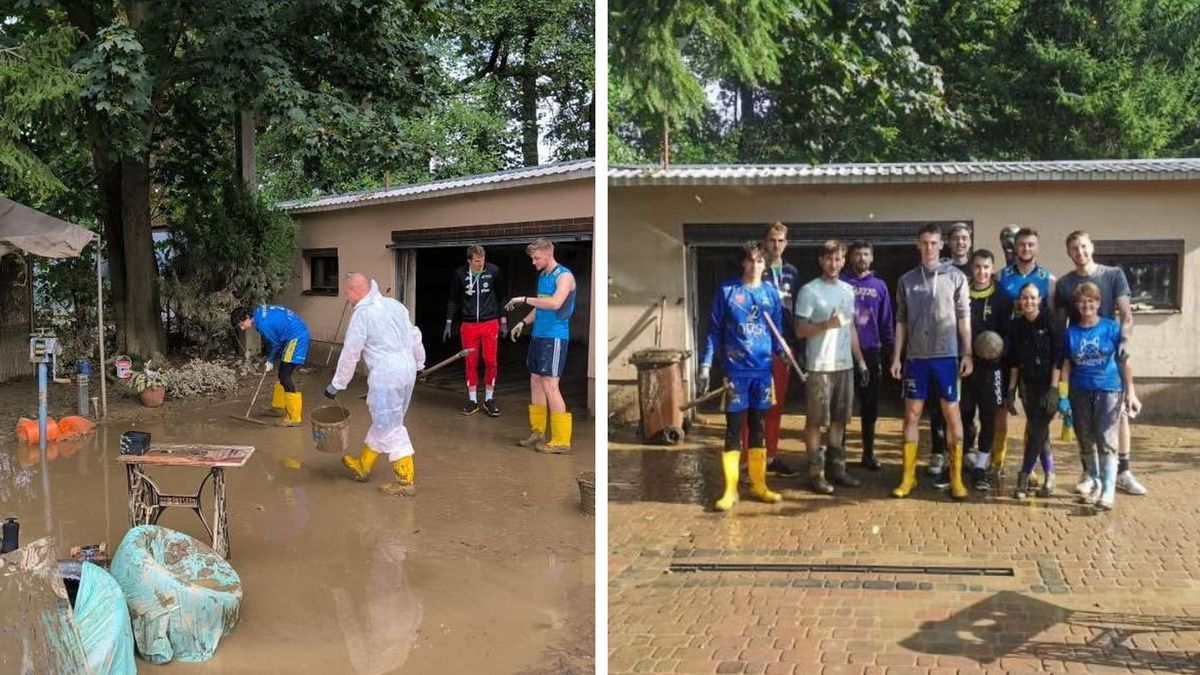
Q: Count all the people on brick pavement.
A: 11